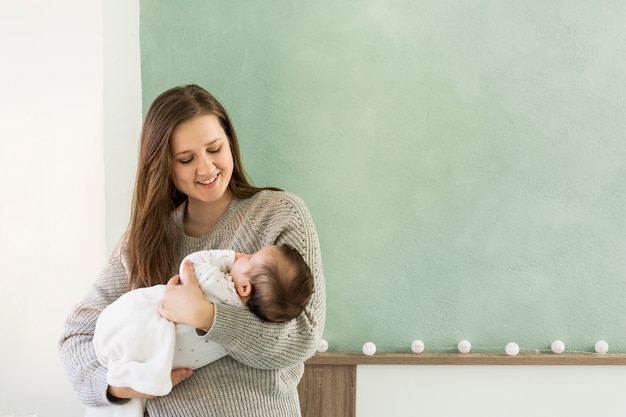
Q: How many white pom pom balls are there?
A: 7